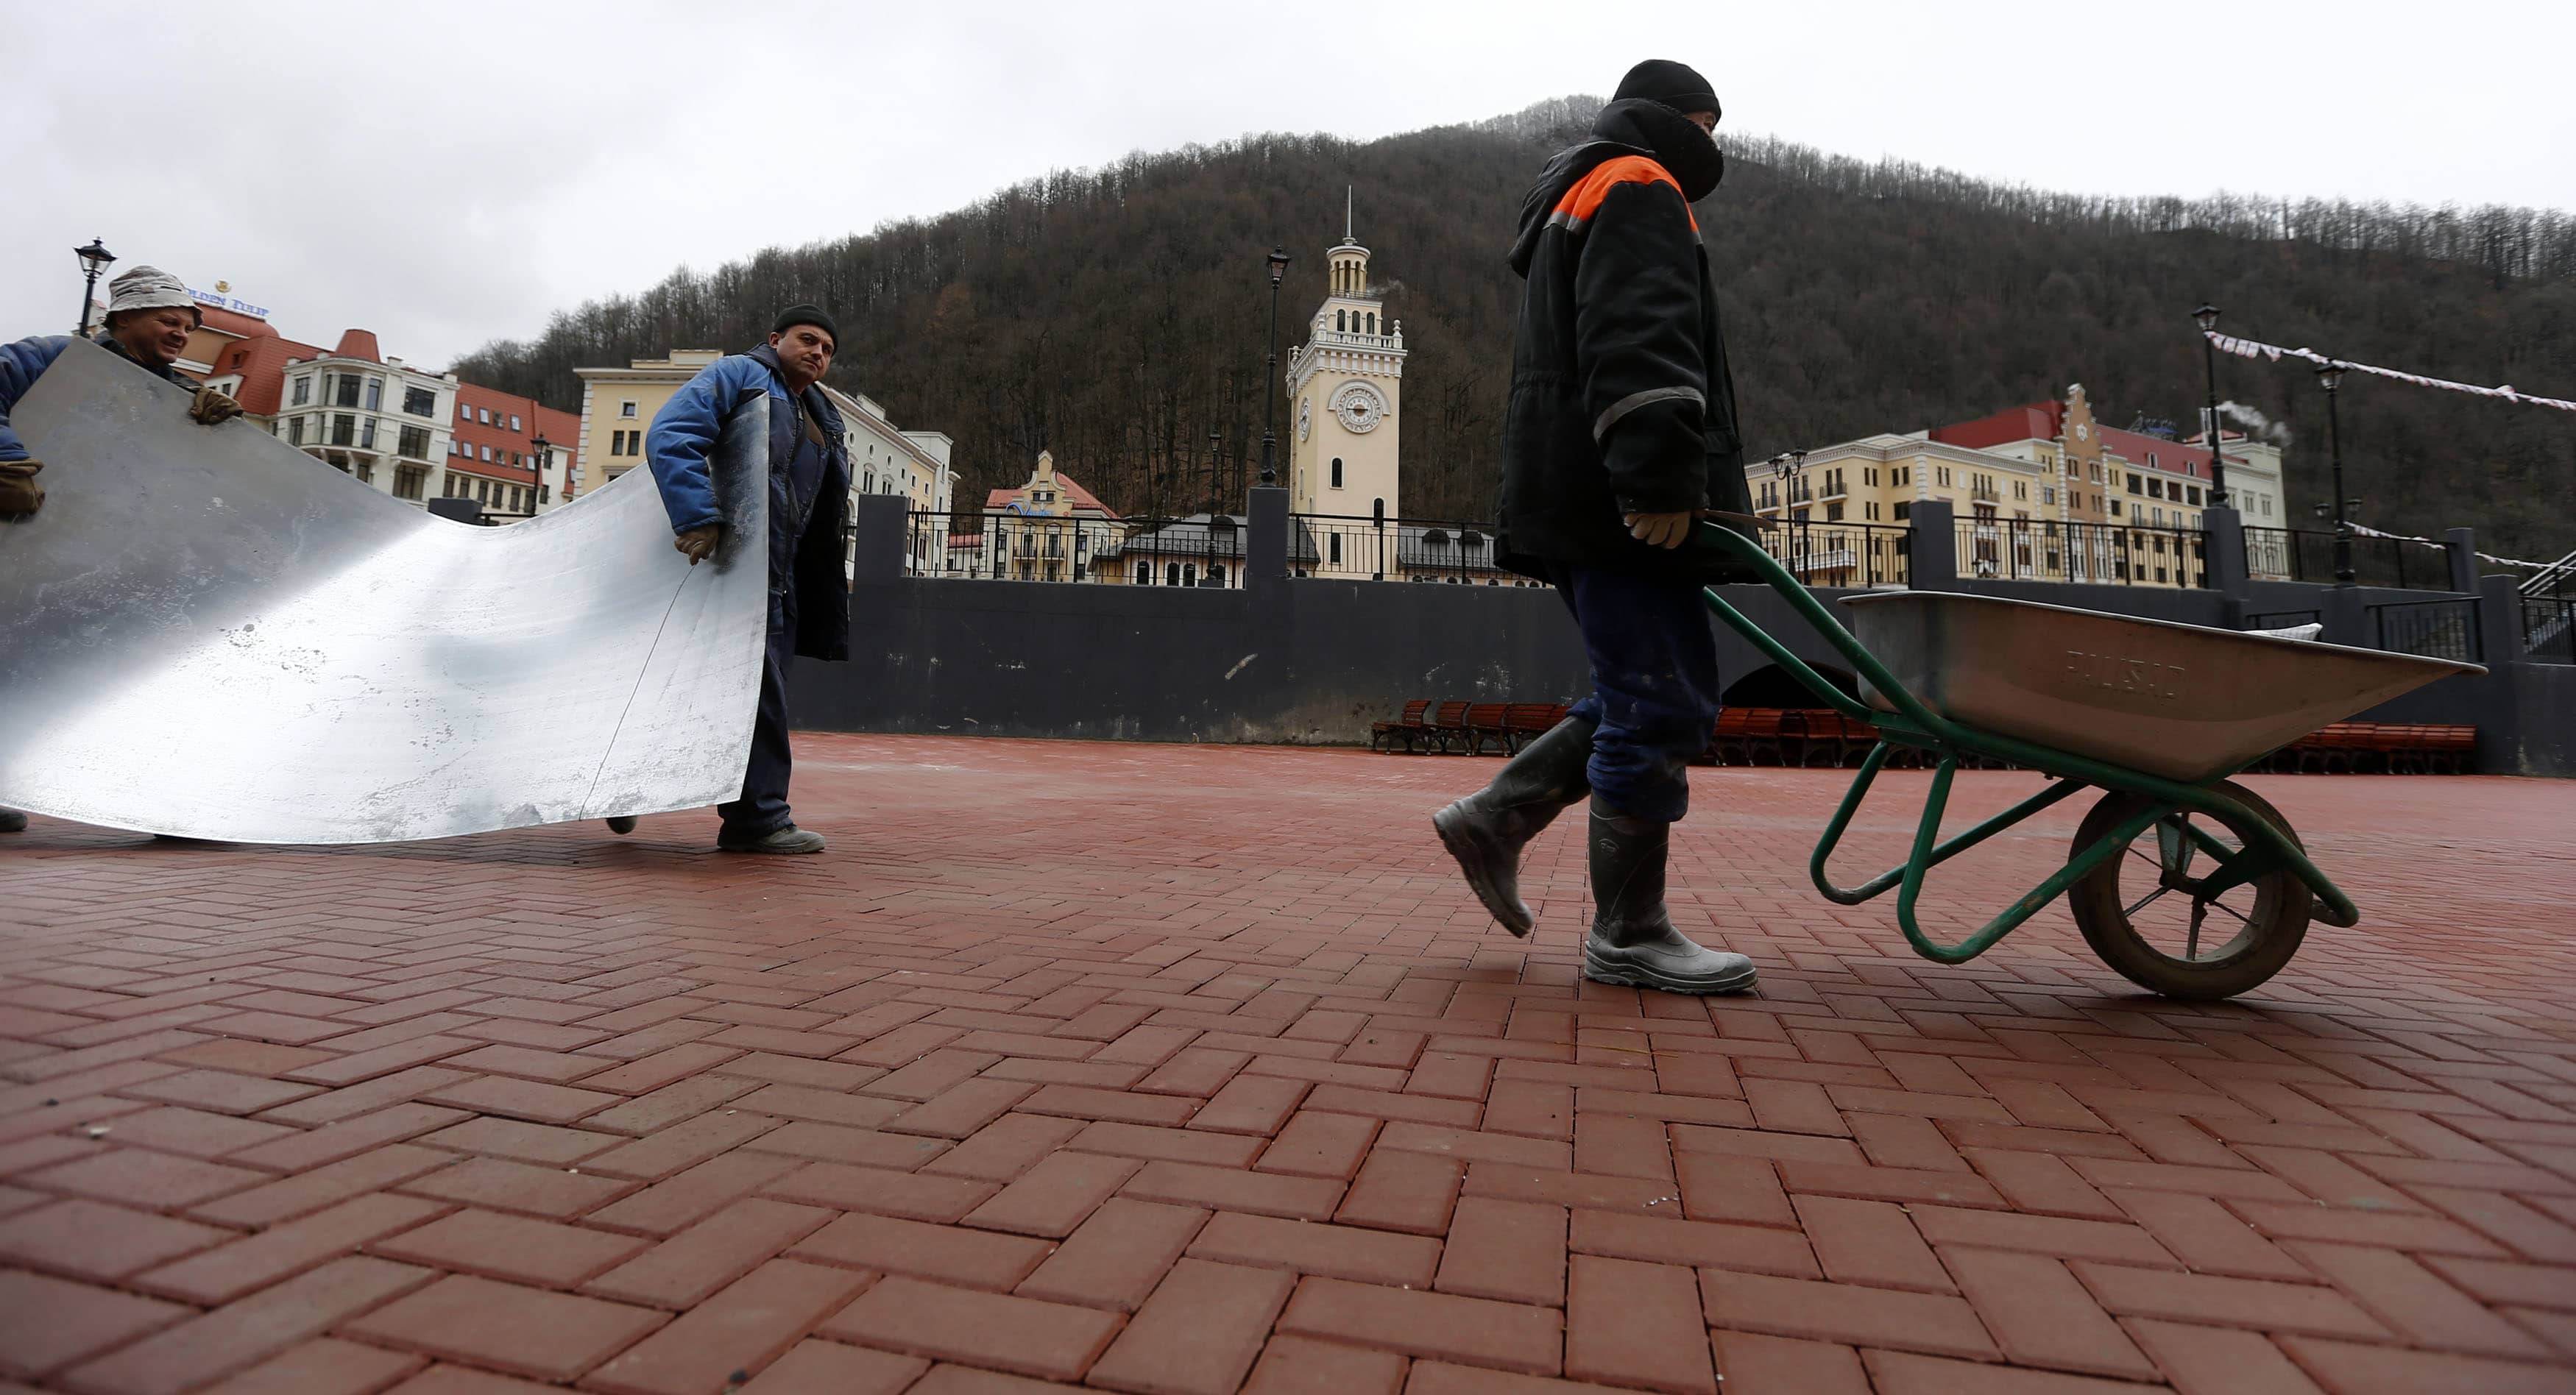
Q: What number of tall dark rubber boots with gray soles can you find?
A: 2